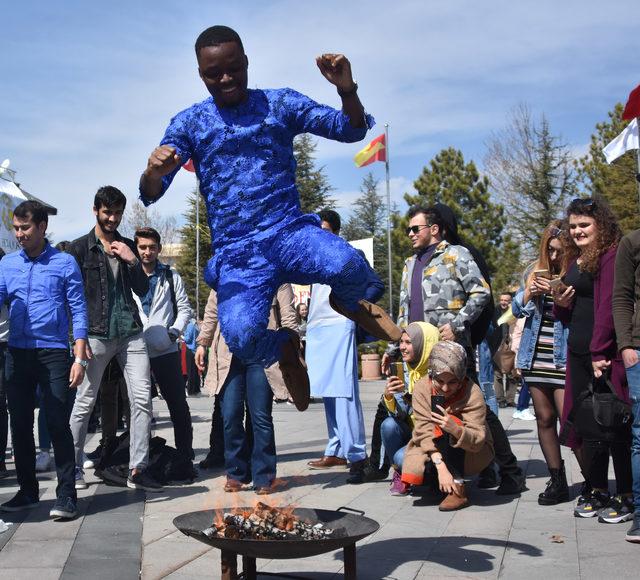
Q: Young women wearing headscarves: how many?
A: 2